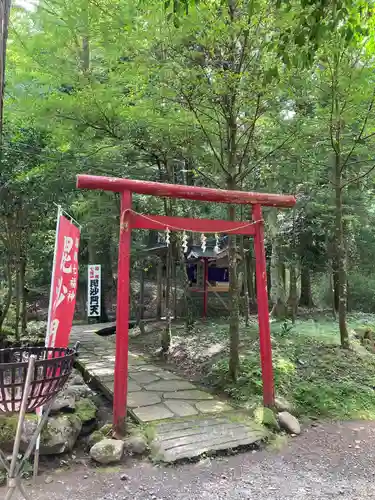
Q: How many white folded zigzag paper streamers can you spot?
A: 4